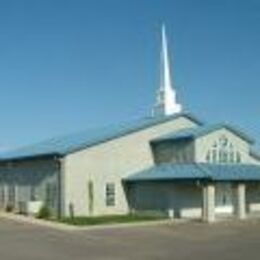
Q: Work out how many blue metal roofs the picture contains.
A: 3